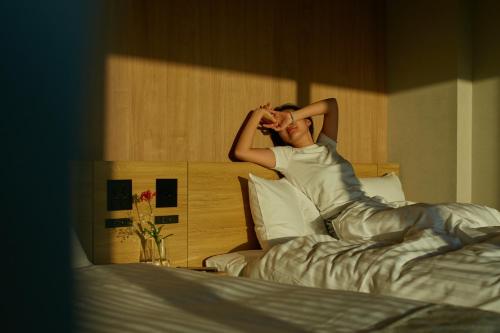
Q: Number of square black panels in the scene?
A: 2